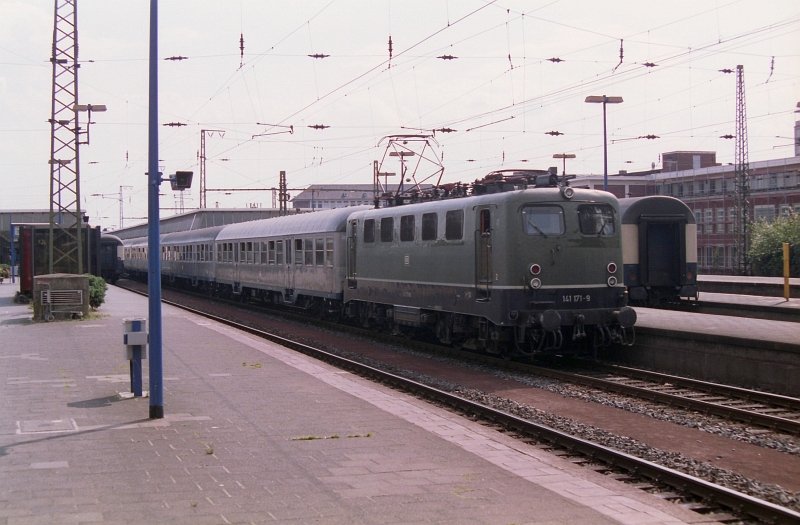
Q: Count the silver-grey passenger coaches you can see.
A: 3